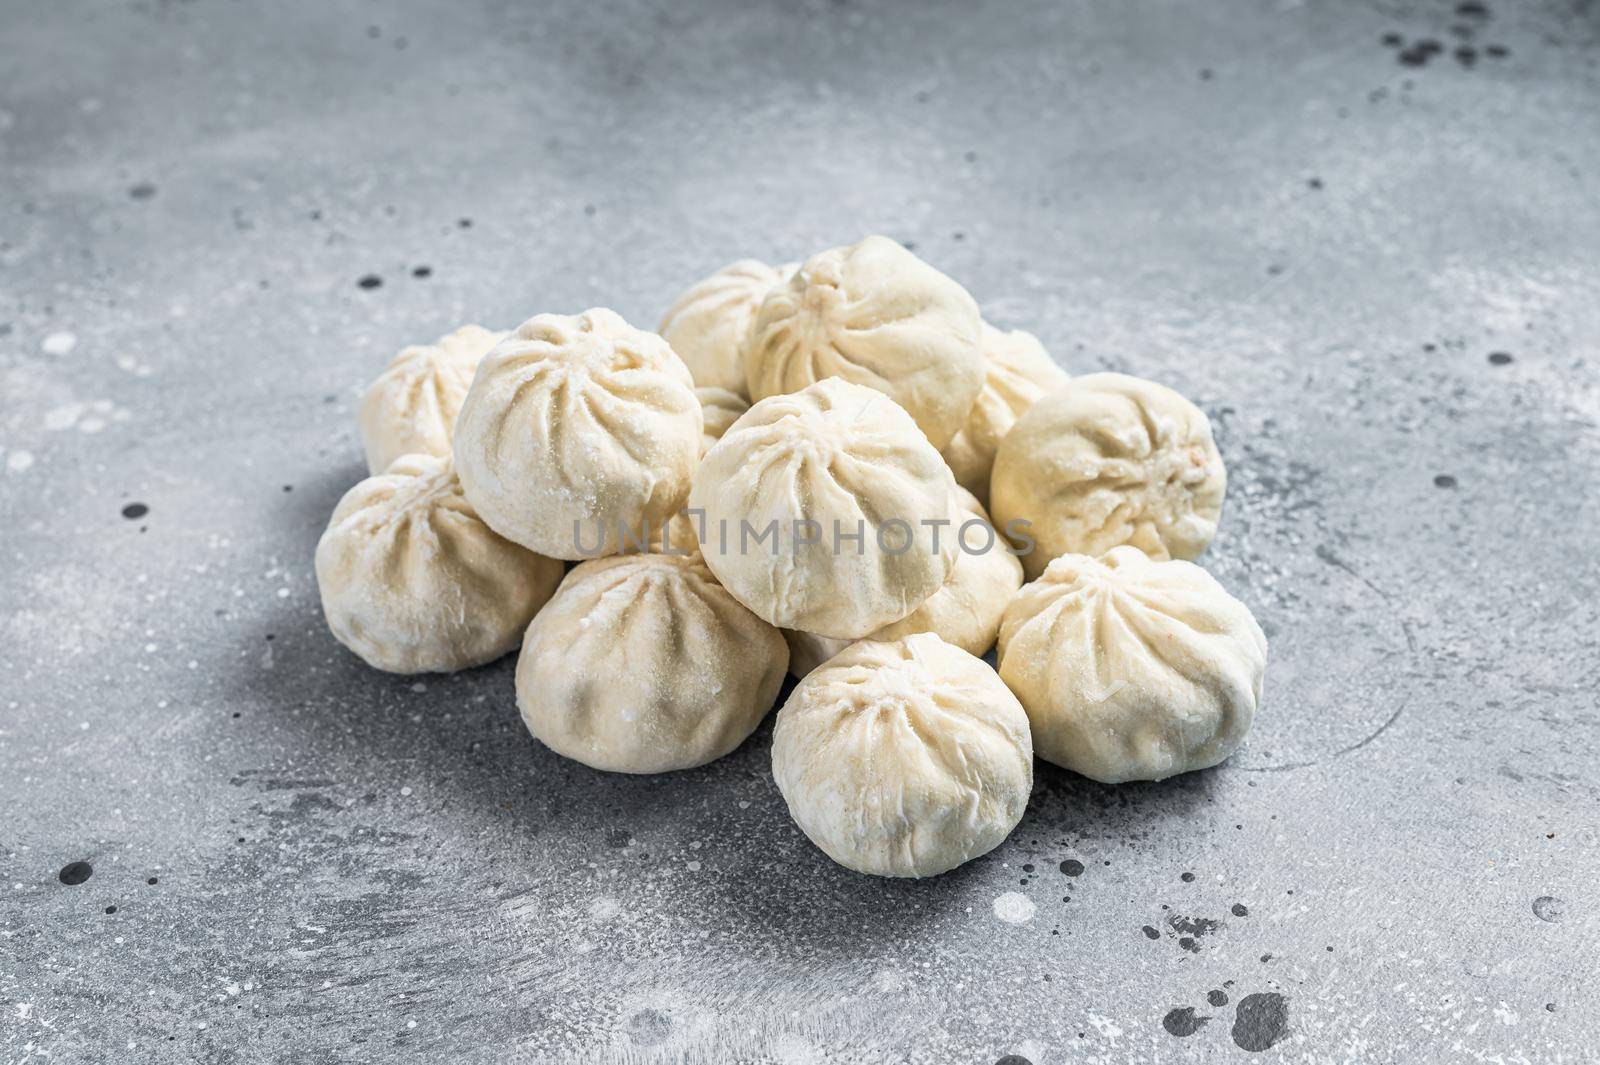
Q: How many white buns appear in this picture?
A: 13